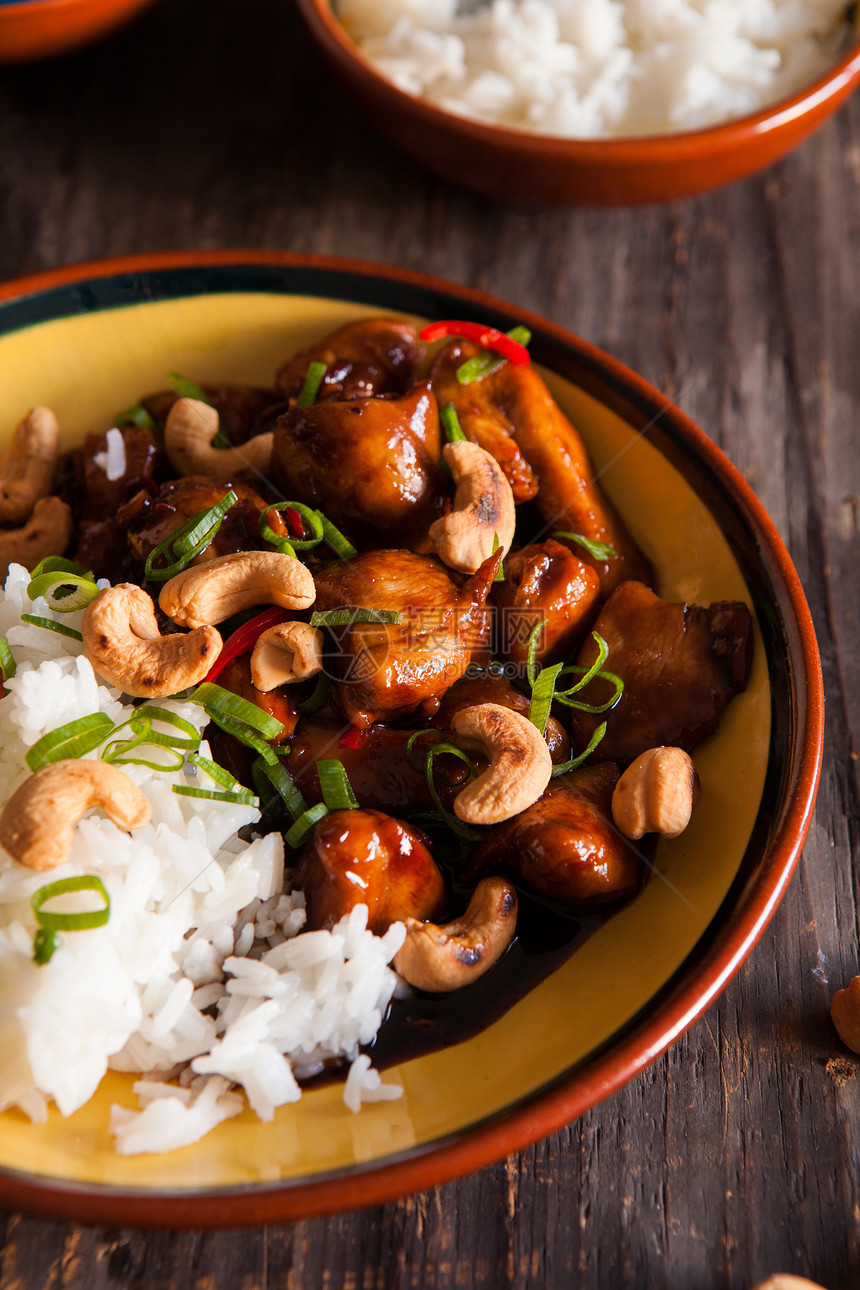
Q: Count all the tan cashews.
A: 13